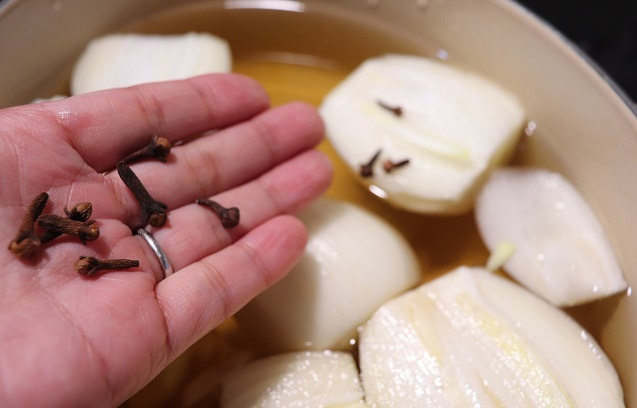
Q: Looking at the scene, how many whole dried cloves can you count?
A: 10